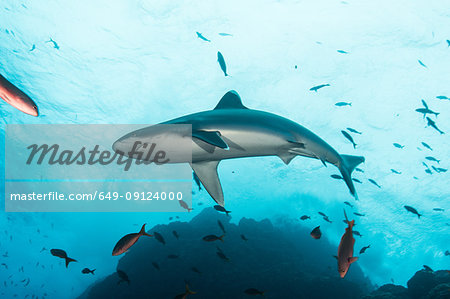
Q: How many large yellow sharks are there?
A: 0